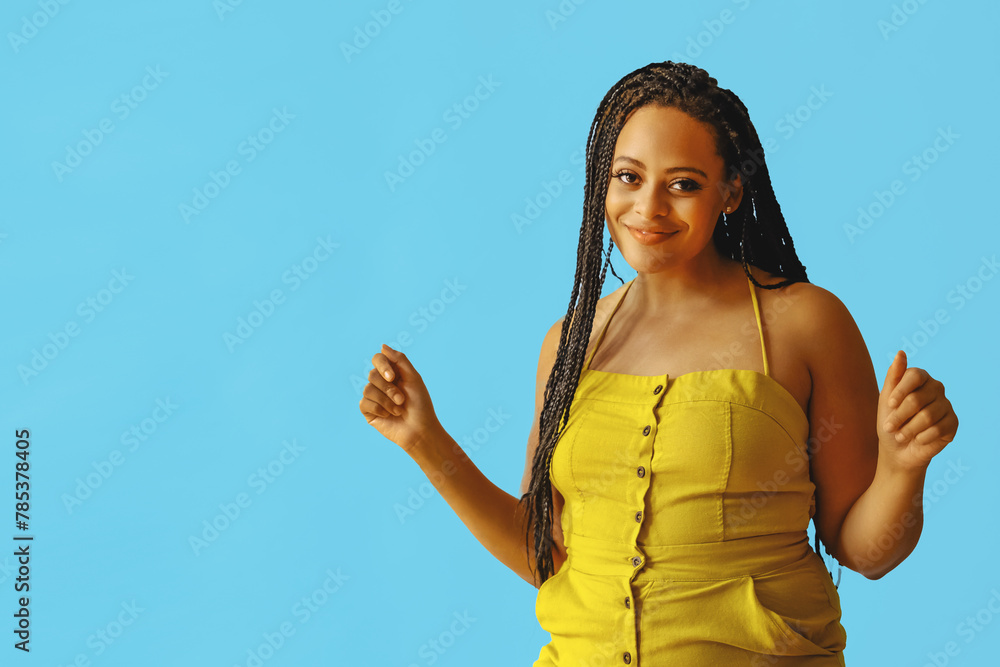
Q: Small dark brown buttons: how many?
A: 7